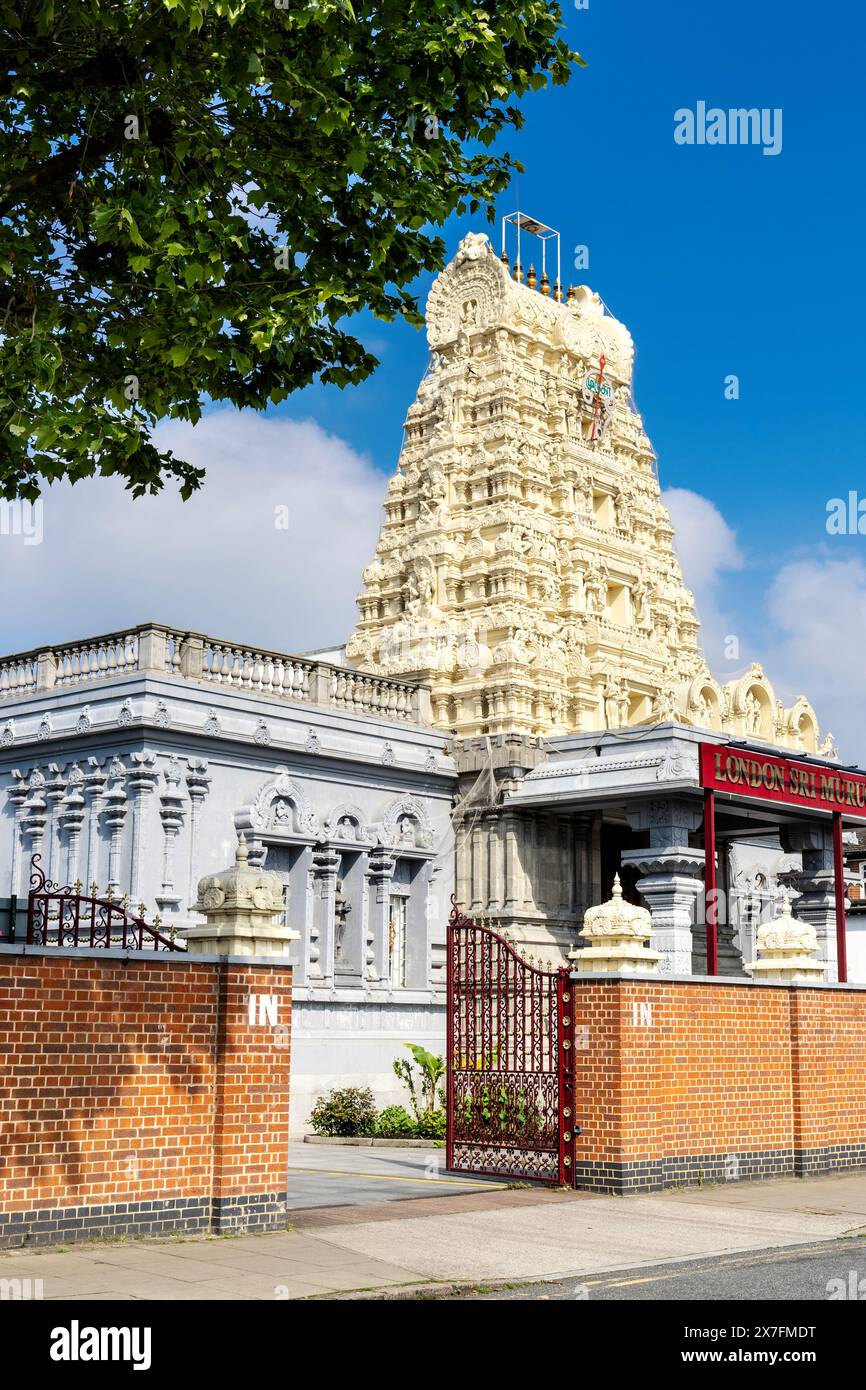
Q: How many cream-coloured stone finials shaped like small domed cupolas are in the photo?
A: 3